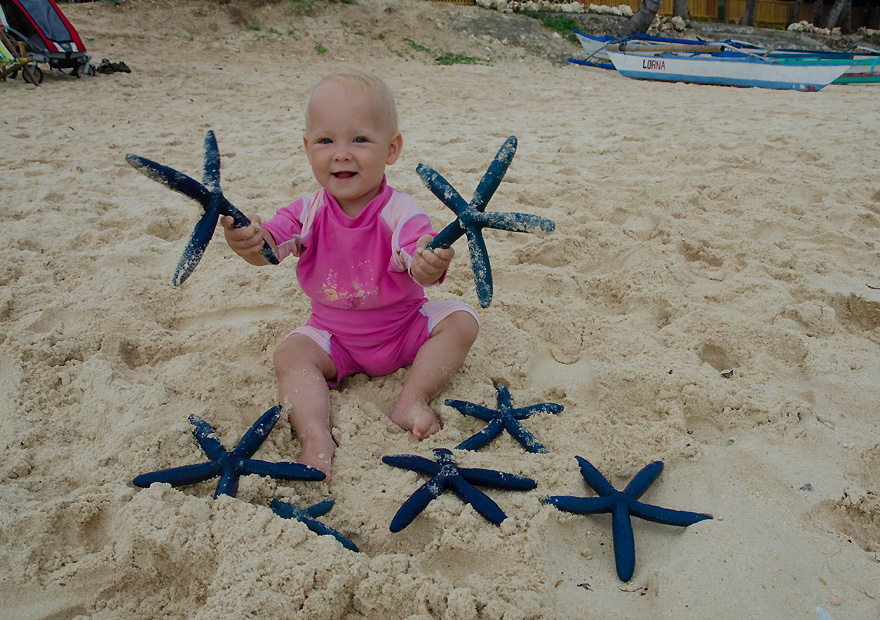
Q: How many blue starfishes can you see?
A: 7